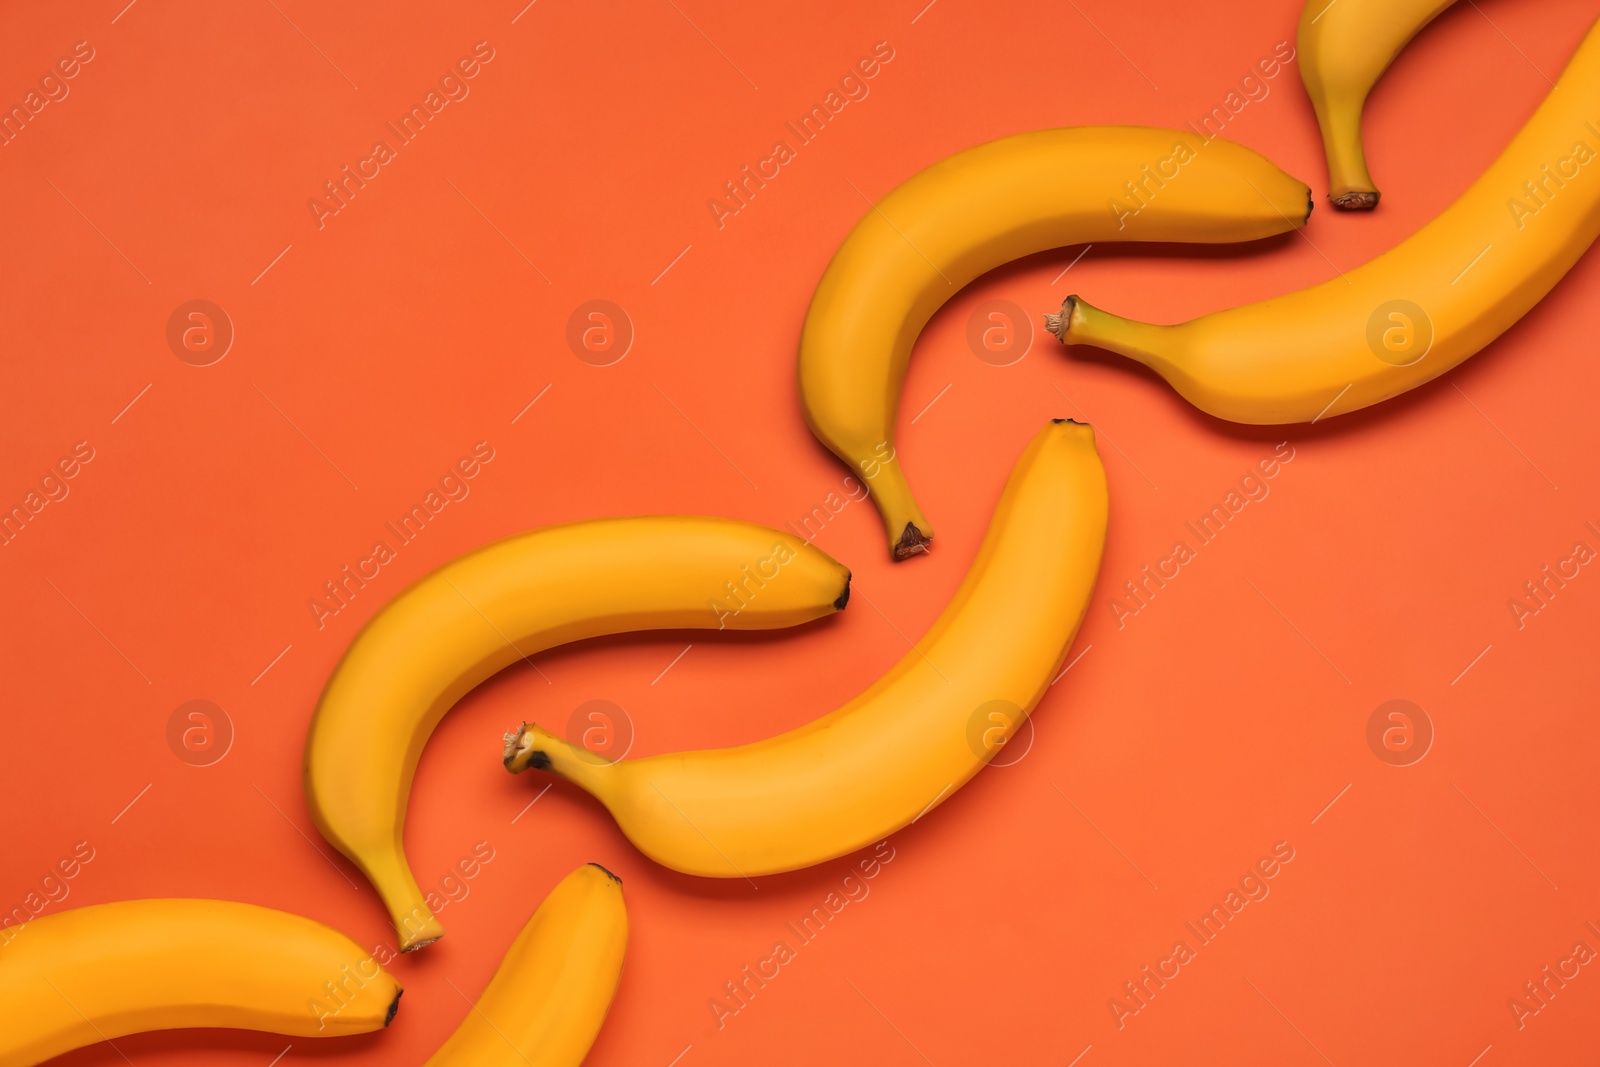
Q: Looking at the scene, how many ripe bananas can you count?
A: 7